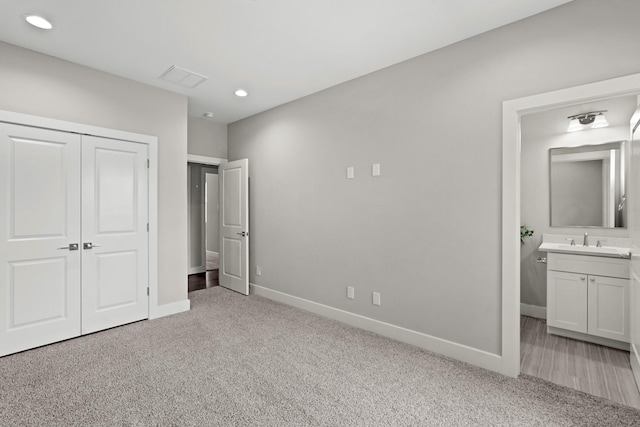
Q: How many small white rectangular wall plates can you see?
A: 5